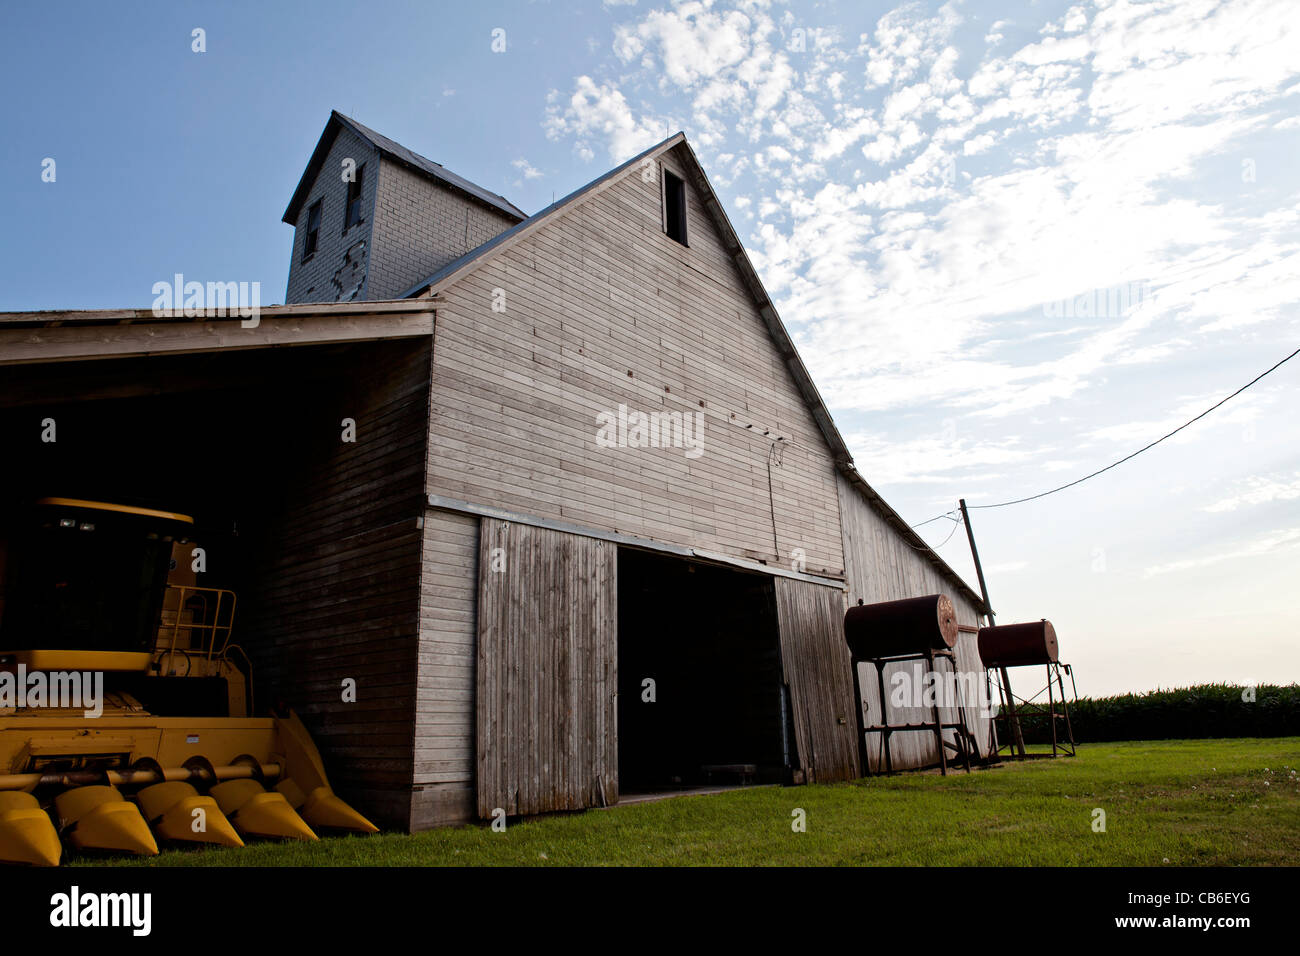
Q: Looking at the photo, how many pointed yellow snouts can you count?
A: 5